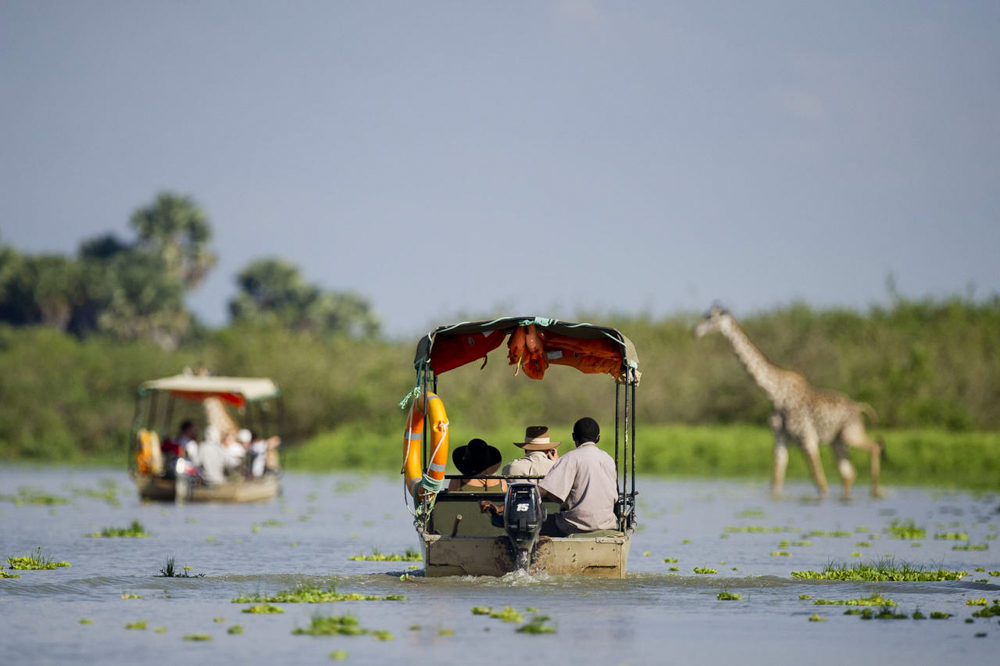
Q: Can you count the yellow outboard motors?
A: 0